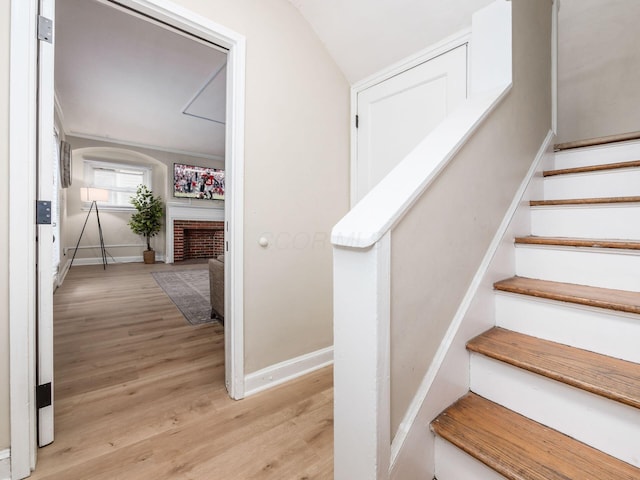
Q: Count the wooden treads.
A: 7